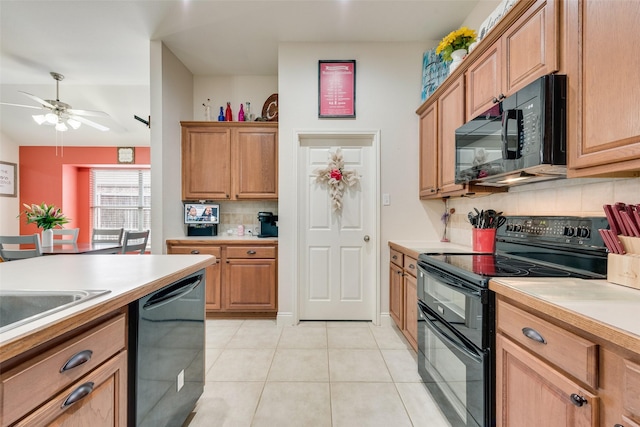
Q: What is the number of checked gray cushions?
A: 0